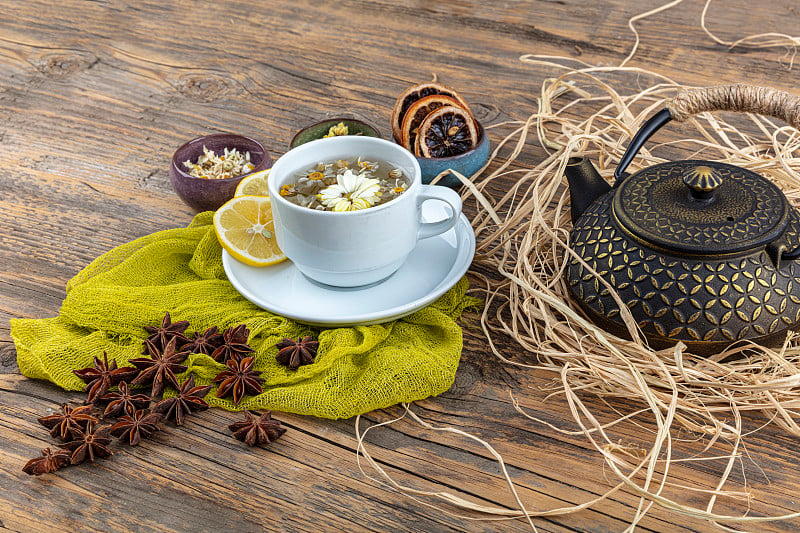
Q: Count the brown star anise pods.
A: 14